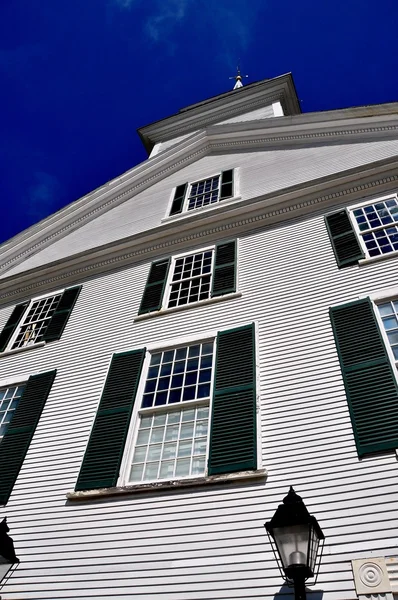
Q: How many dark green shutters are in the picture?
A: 11